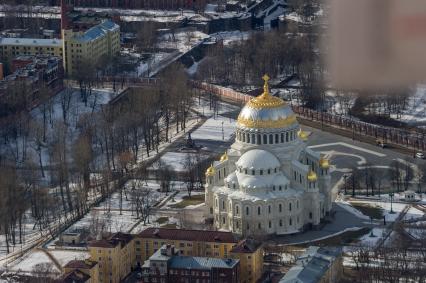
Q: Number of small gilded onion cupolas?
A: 5